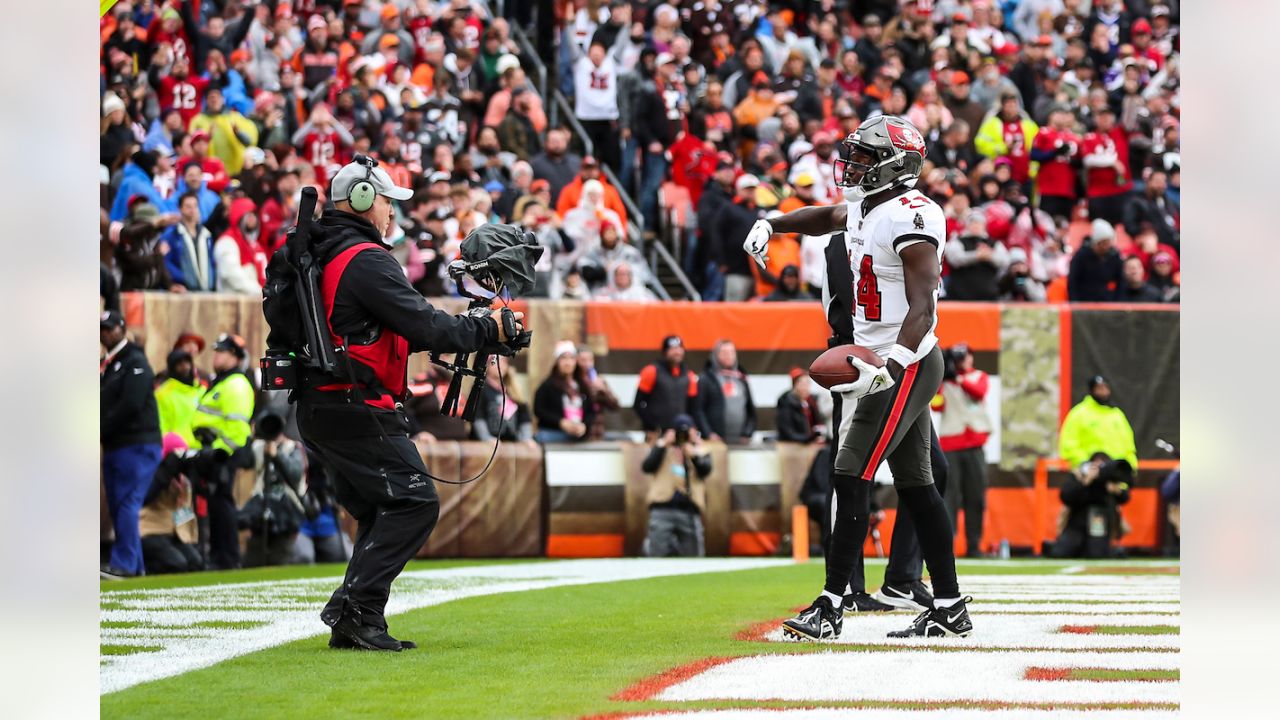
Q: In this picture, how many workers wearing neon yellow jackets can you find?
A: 3